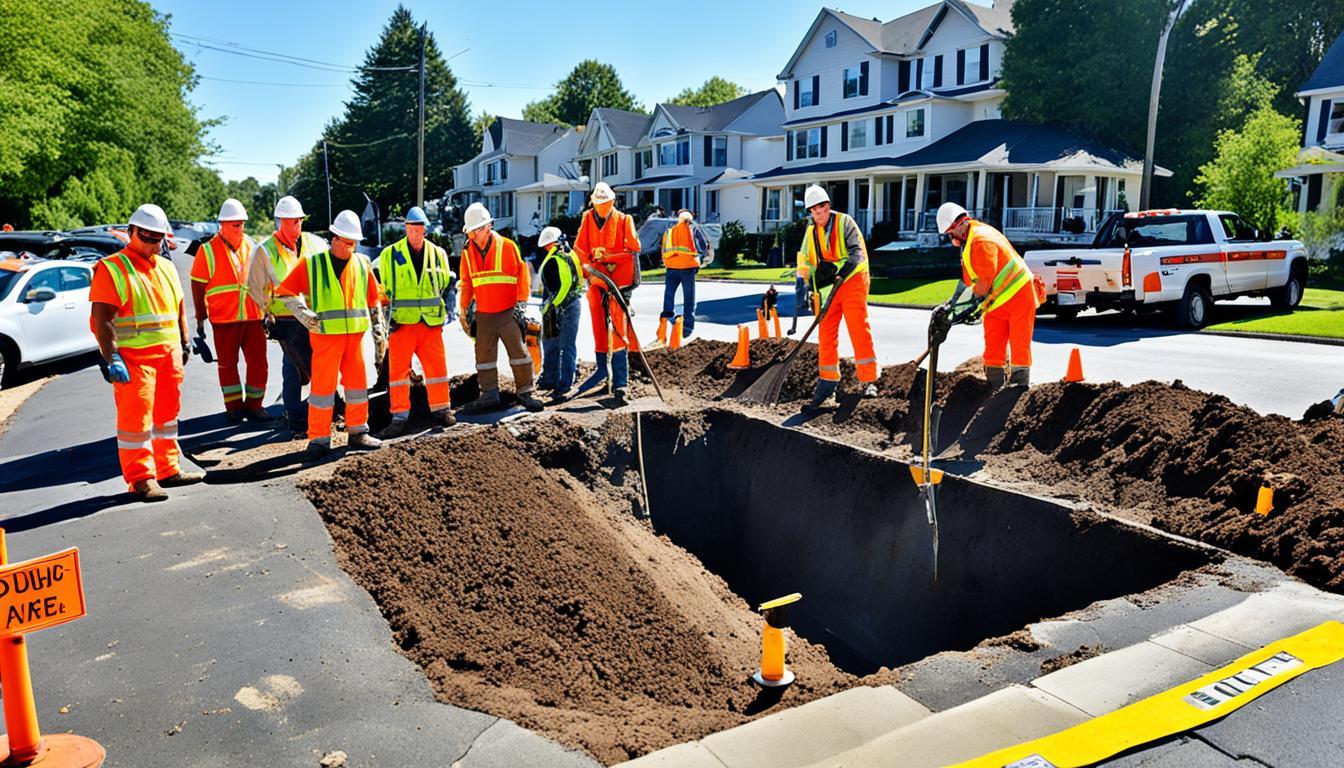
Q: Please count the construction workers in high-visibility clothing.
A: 11